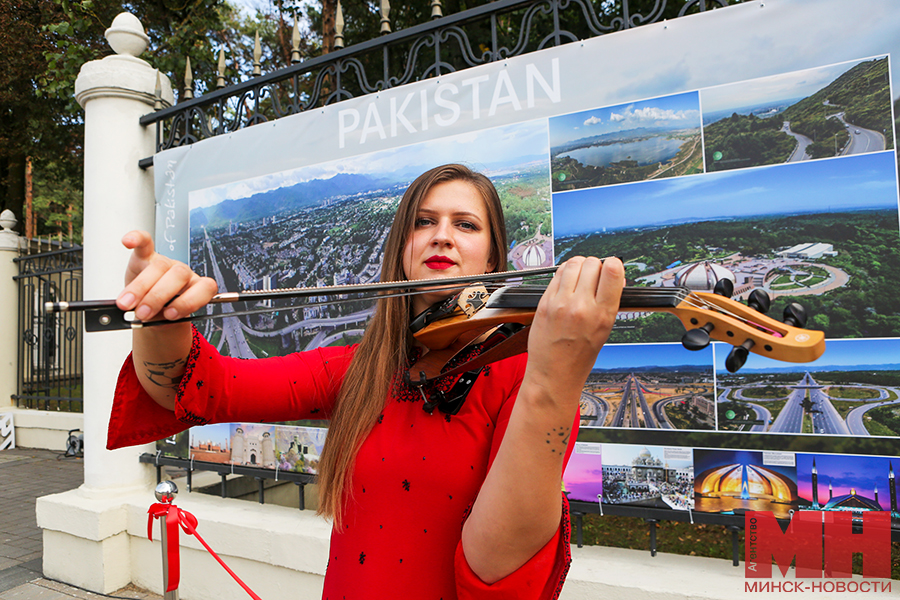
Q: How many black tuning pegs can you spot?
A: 5